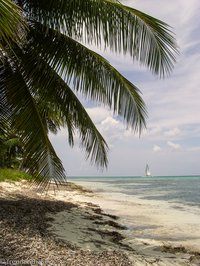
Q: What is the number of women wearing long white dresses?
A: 0